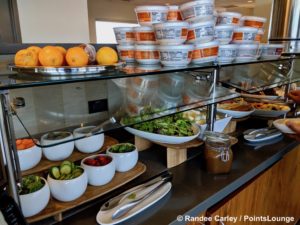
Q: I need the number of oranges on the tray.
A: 6